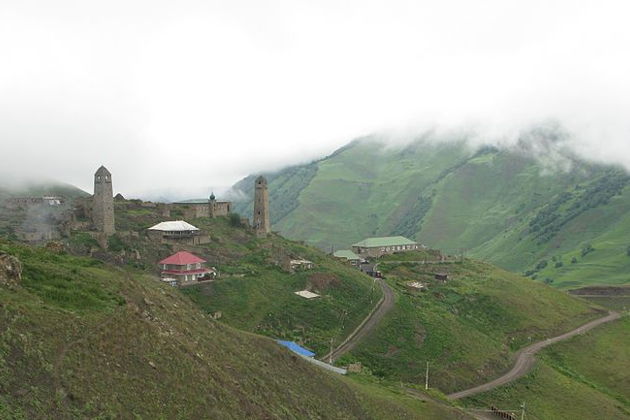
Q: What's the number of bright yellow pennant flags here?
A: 0